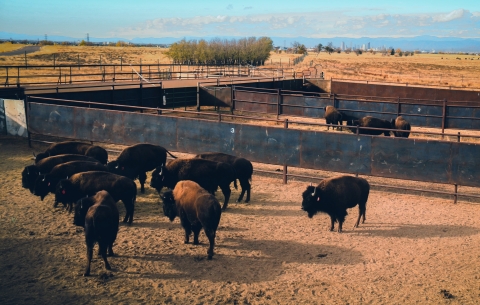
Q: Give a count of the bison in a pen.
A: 13